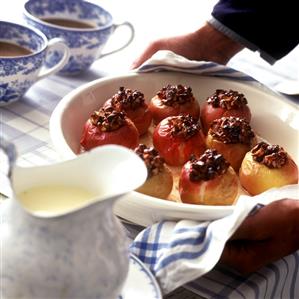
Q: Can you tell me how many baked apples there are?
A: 9